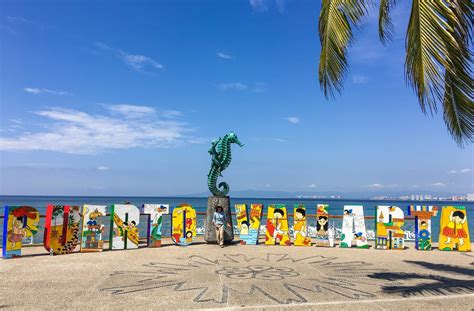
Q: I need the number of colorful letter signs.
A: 14